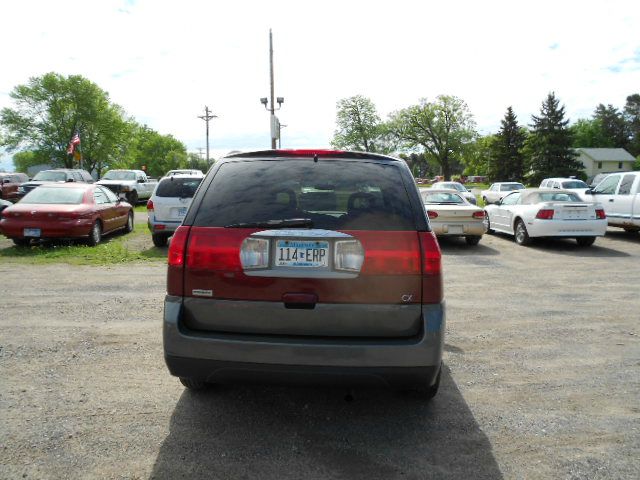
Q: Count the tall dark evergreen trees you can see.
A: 2